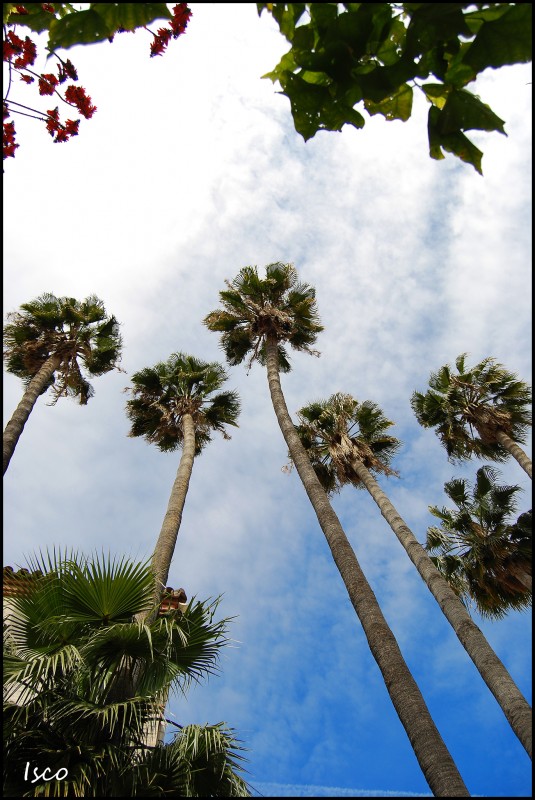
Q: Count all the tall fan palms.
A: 6